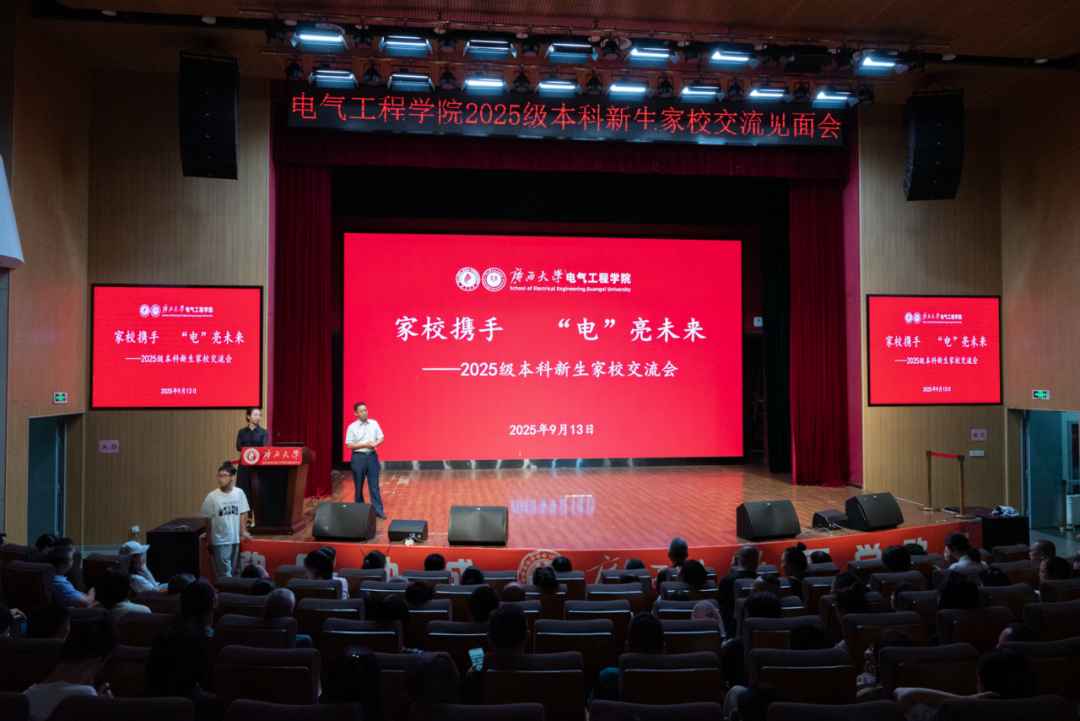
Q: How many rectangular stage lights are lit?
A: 15